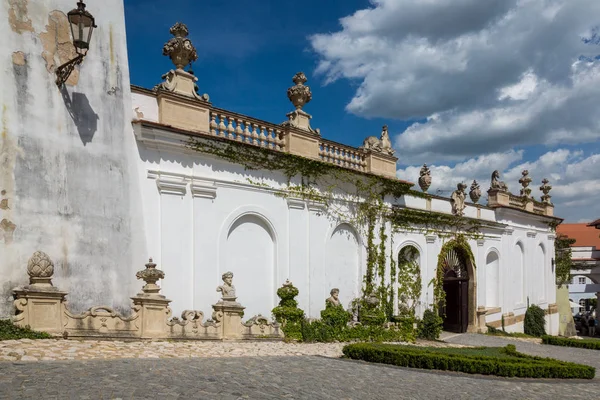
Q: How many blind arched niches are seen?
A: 6